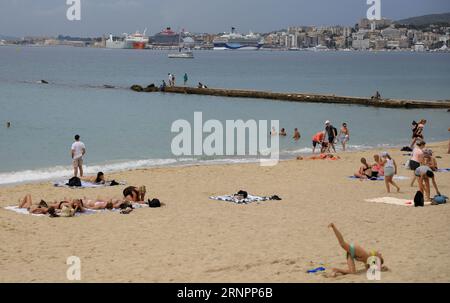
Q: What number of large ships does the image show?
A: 3